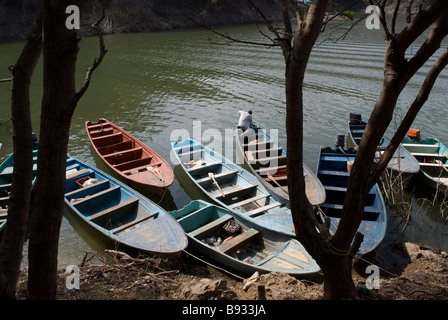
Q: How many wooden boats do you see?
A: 9